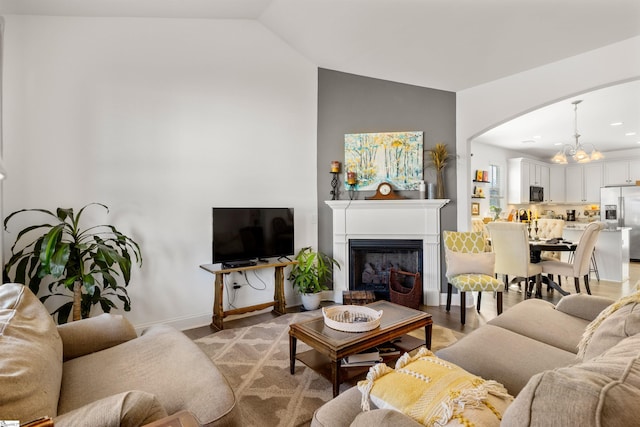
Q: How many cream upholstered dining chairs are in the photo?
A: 4